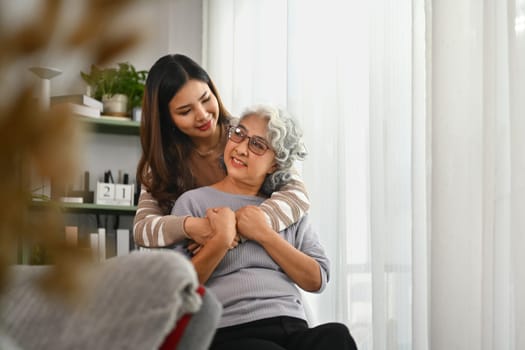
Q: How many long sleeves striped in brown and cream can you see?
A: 2